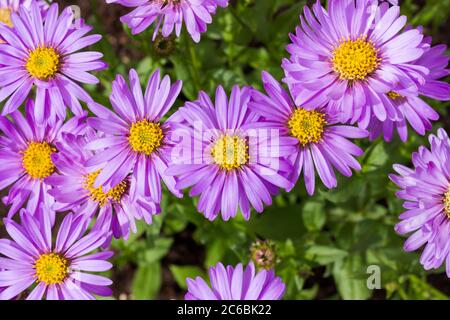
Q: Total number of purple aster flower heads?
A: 13